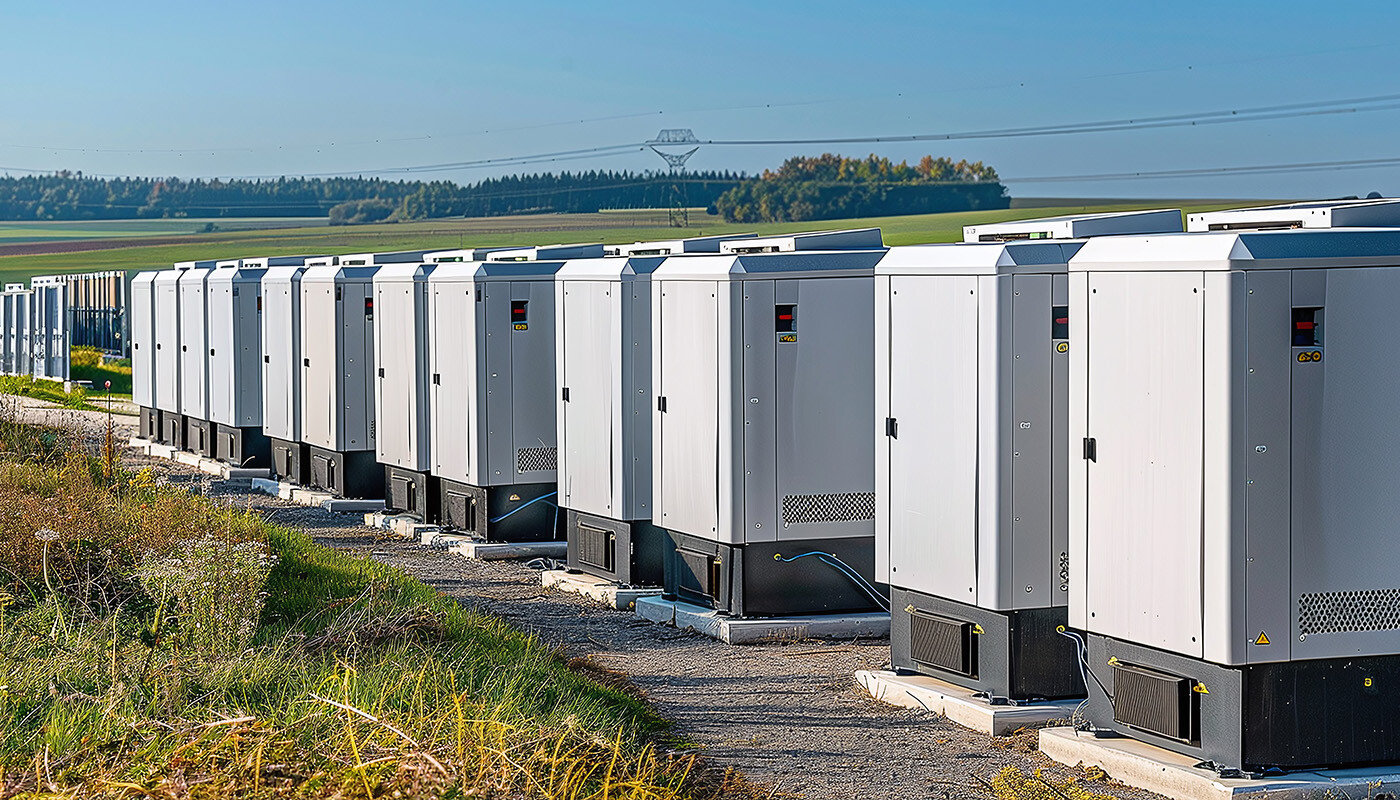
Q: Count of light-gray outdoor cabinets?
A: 12